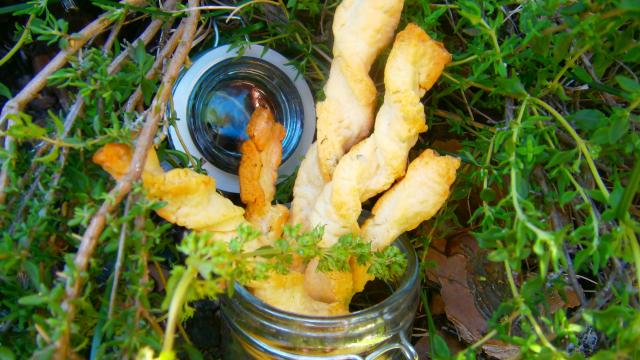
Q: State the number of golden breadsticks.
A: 5